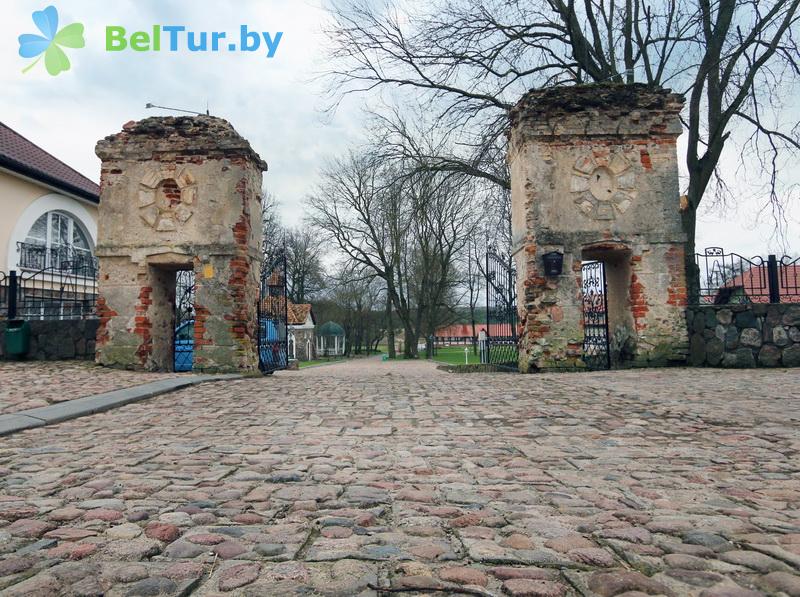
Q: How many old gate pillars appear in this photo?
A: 2